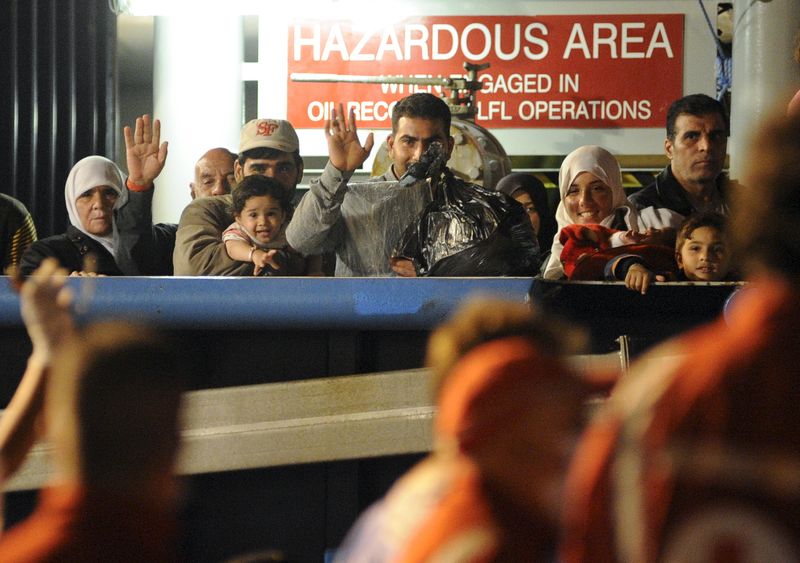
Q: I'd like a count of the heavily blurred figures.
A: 3